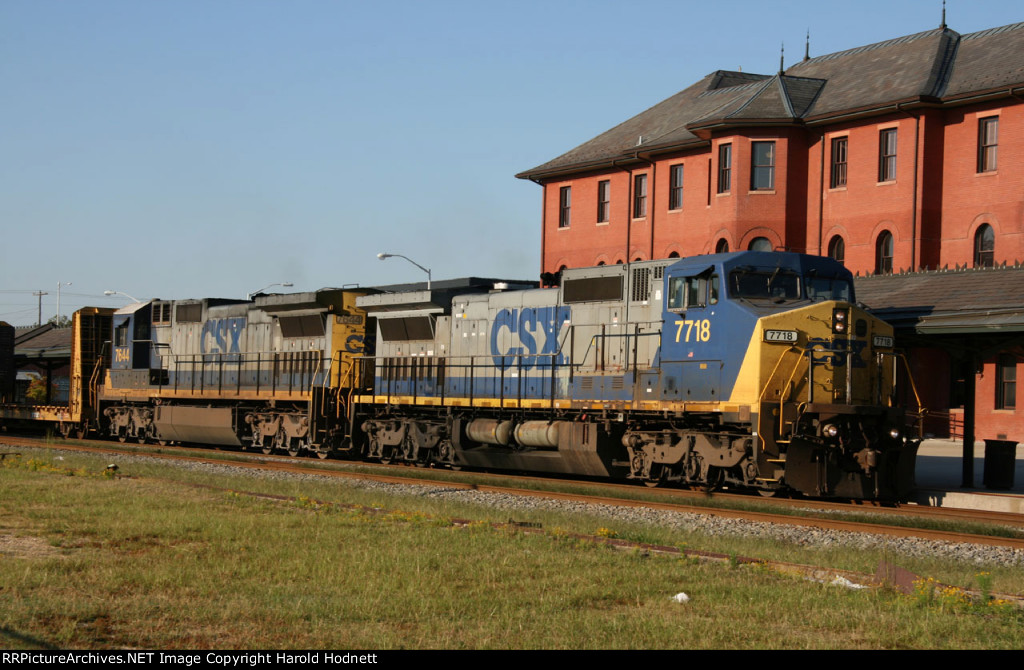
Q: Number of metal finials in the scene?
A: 3